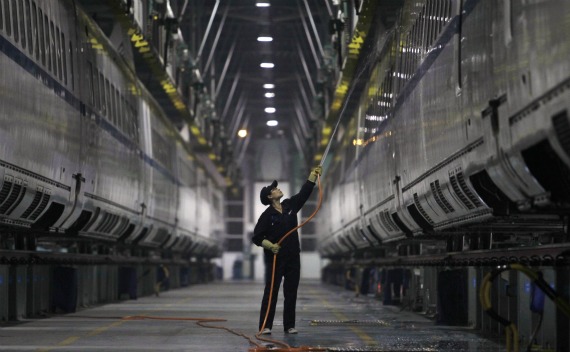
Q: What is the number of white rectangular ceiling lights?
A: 7